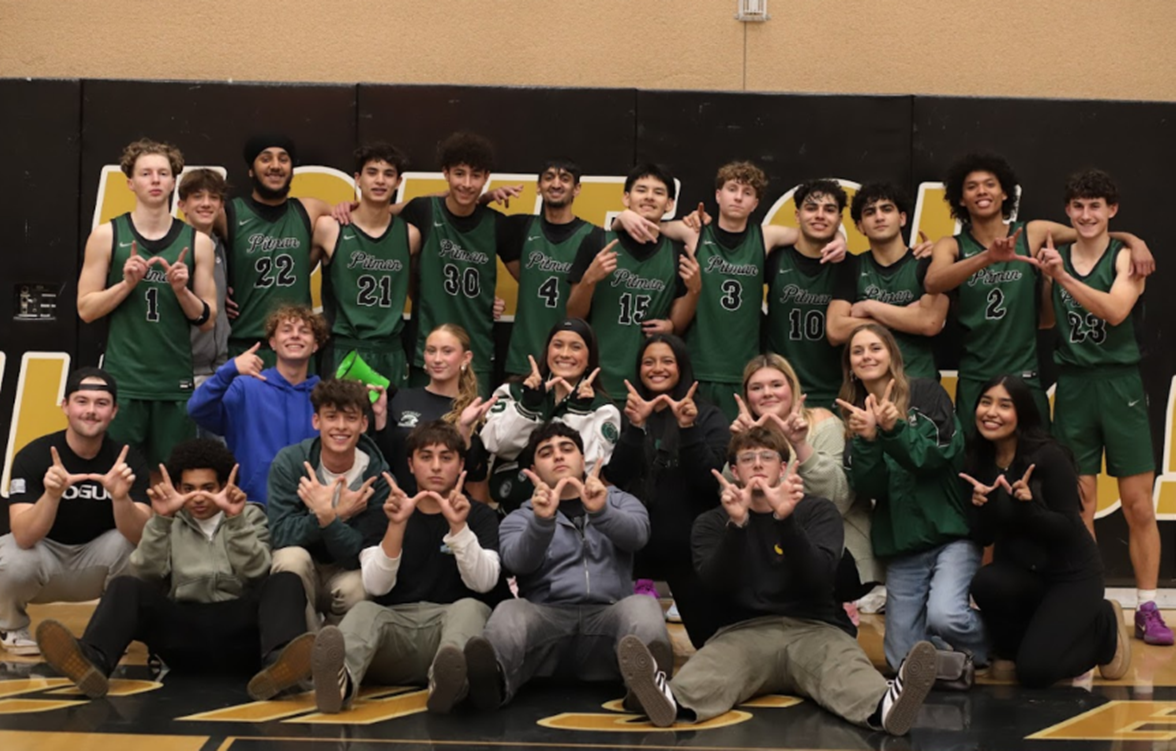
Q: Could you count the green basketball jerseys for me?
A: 11